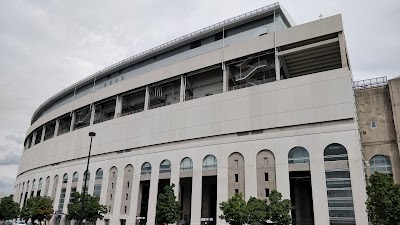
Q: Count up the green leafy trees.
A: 8